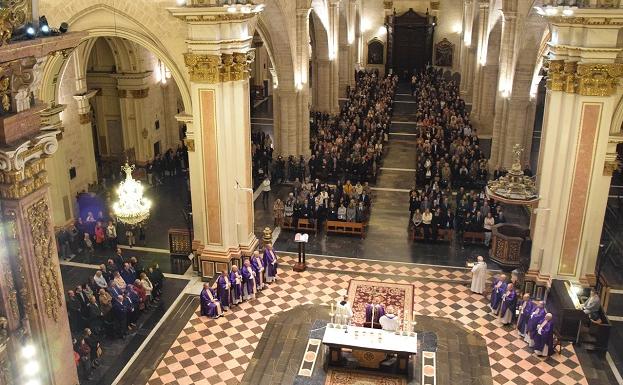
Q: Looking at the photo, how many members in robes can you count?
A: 15